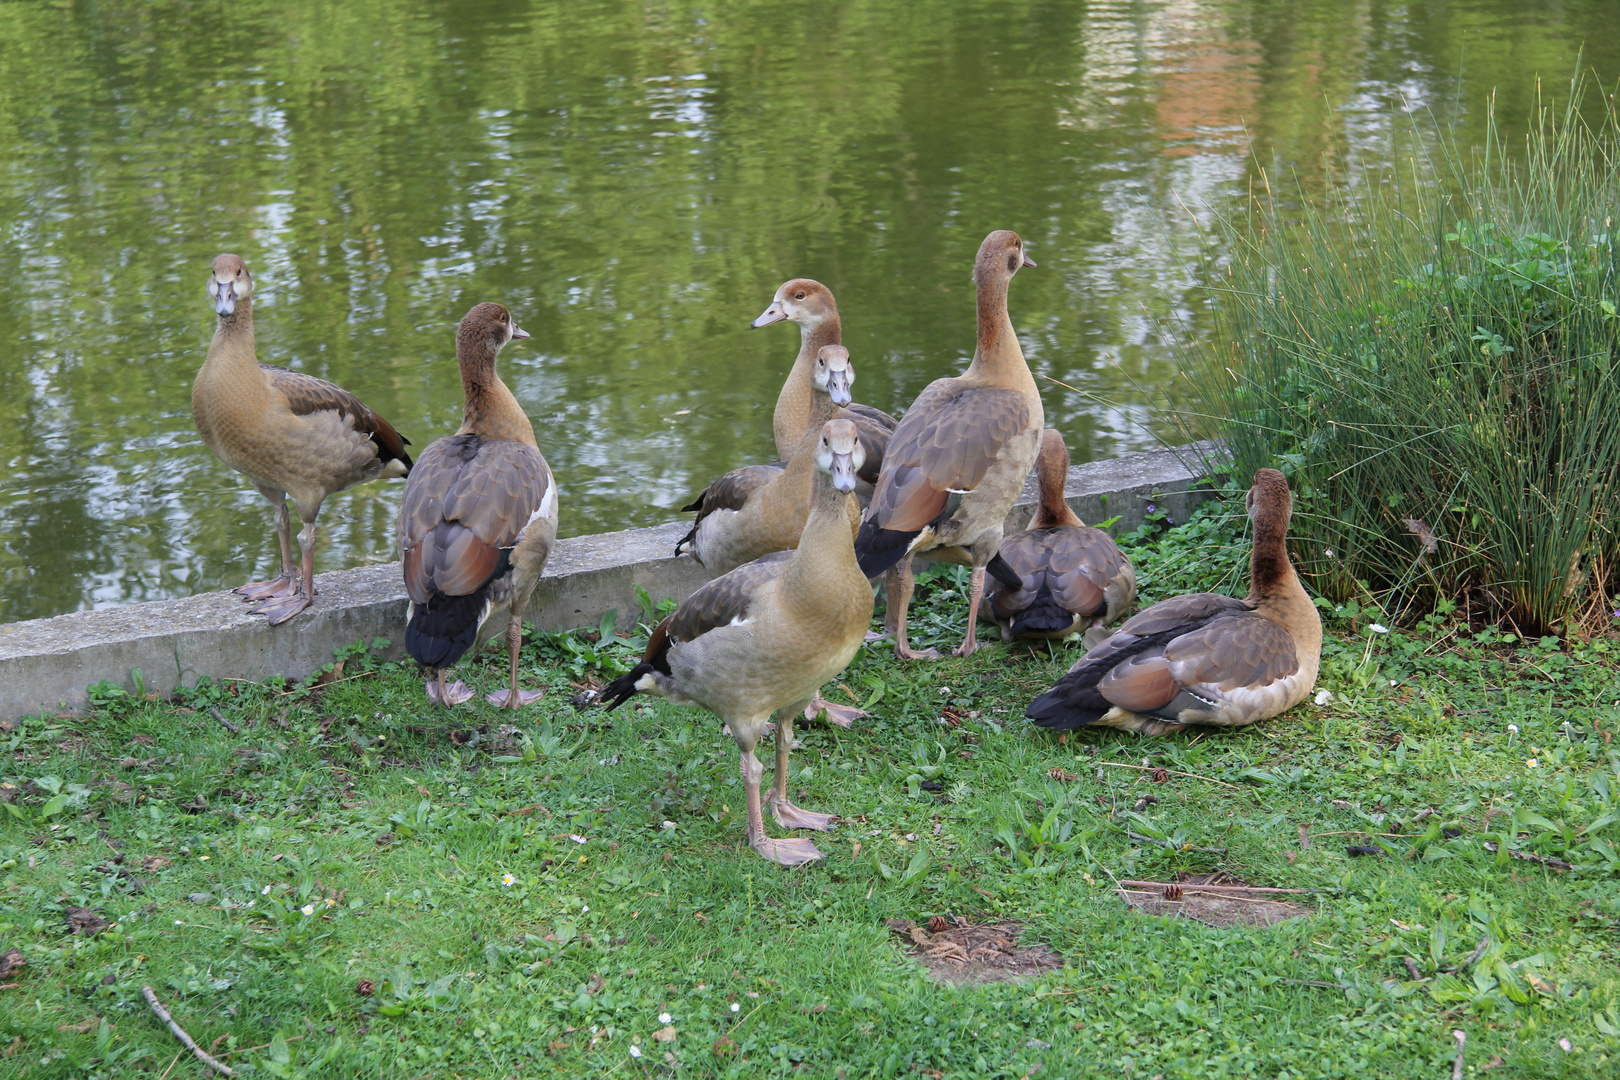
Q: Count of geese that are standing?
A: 6